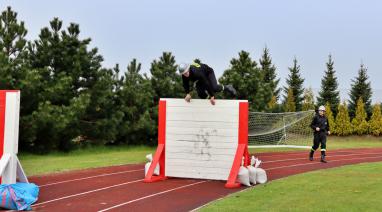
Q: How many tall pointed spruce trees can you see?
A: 4